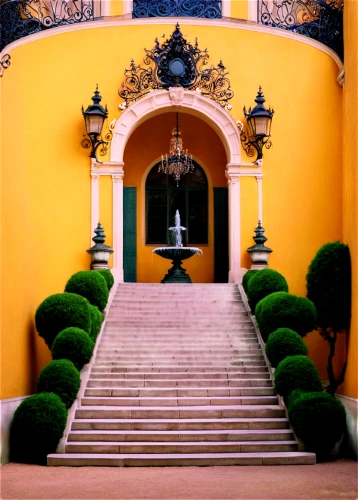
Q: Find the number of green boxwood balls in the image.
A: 13